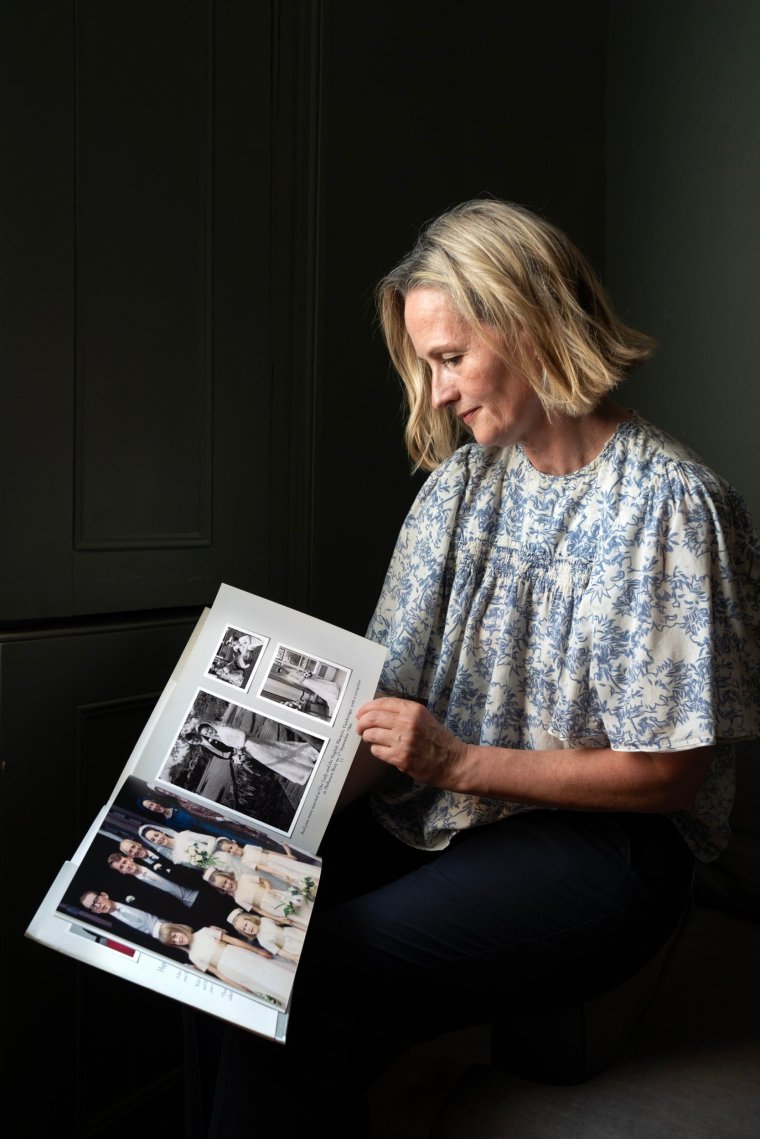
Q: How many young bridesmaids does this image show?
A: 4